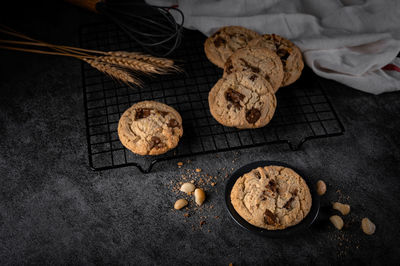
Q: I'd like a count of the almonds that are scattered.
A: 7